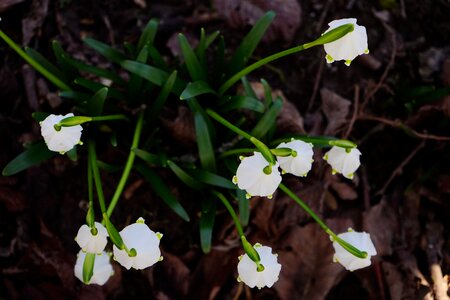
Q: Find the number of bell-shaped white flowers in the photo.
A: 10